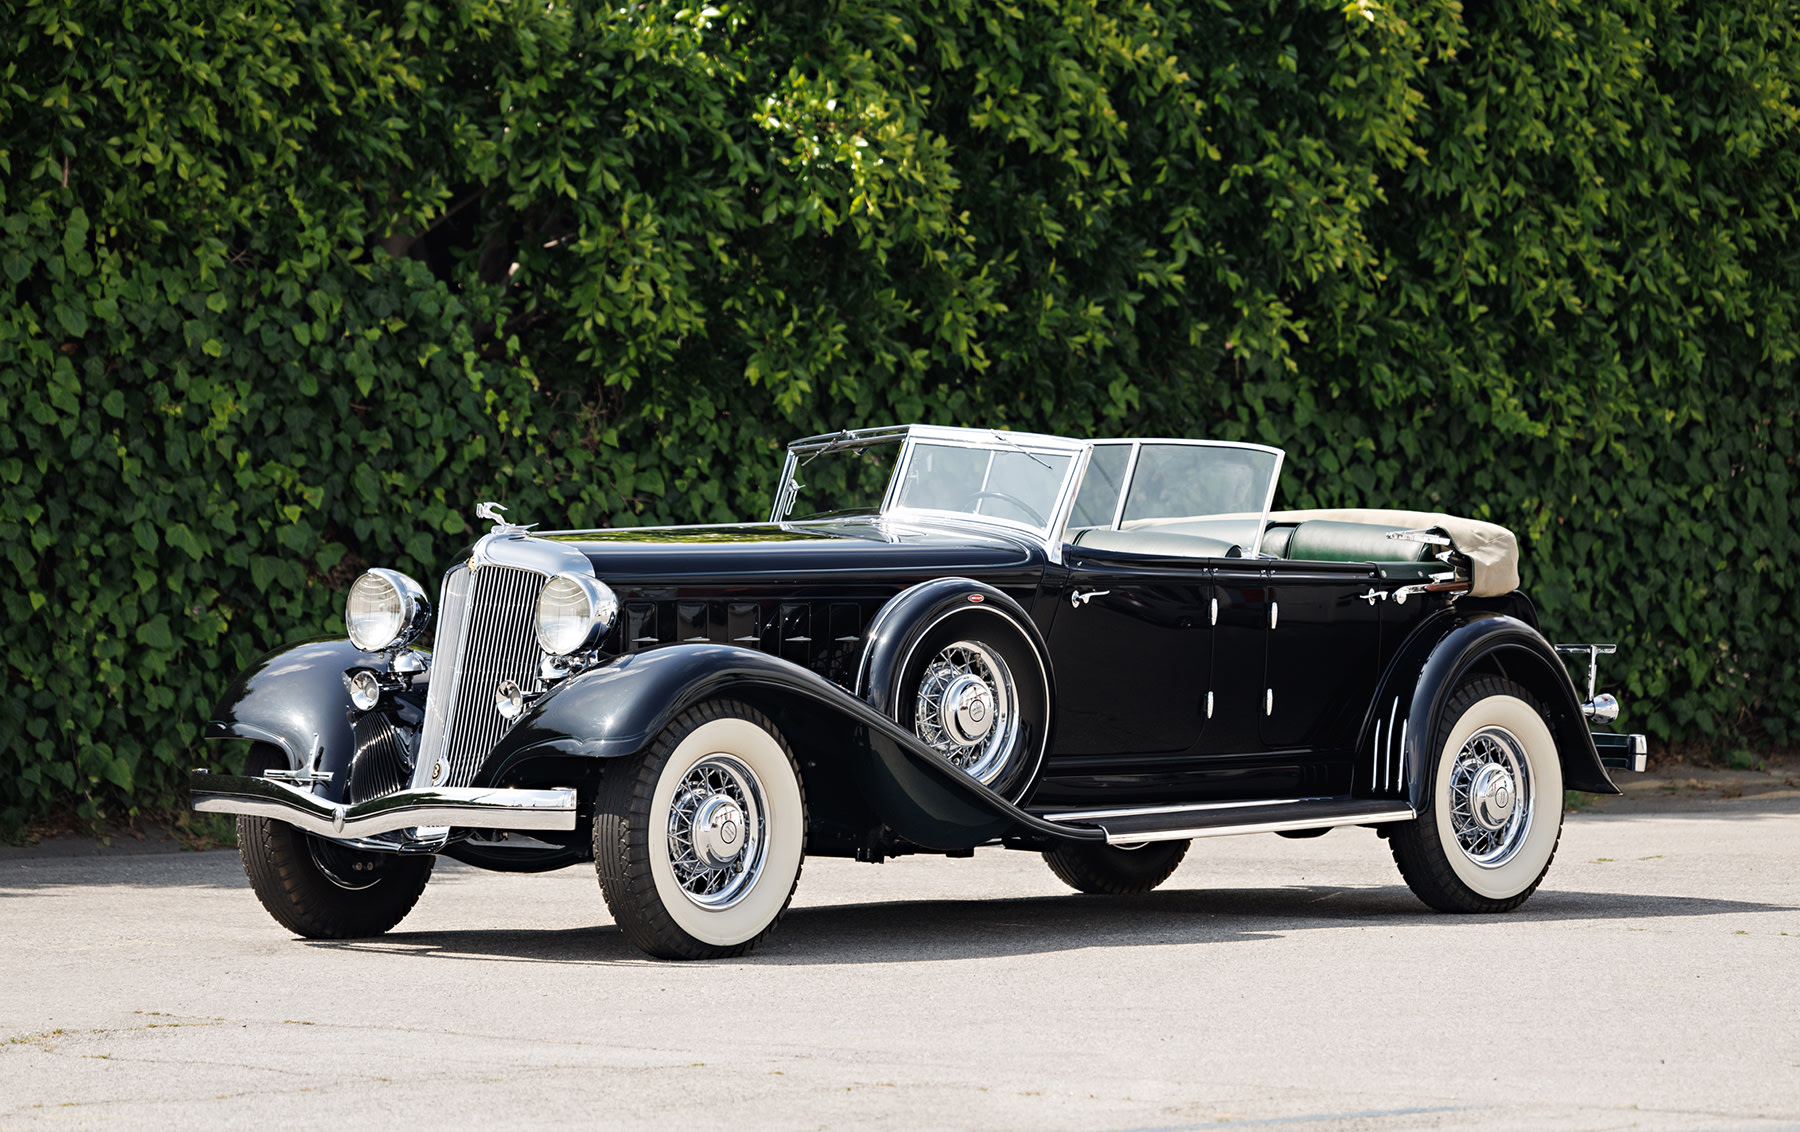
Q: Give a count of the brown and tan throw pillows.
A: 0